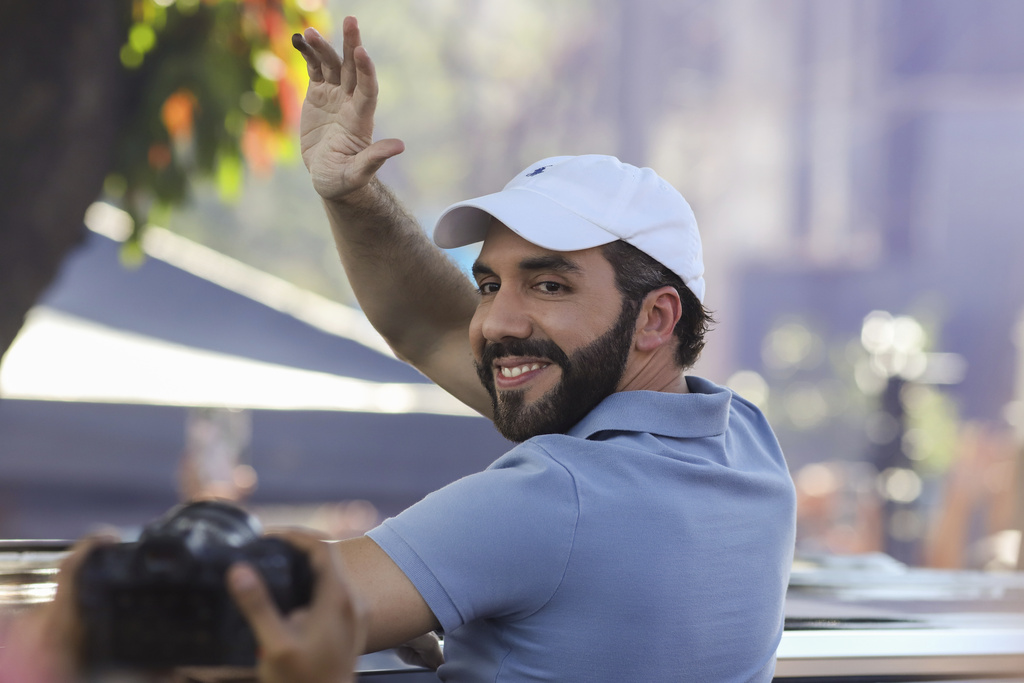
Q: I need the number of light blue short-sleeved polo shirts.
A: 1